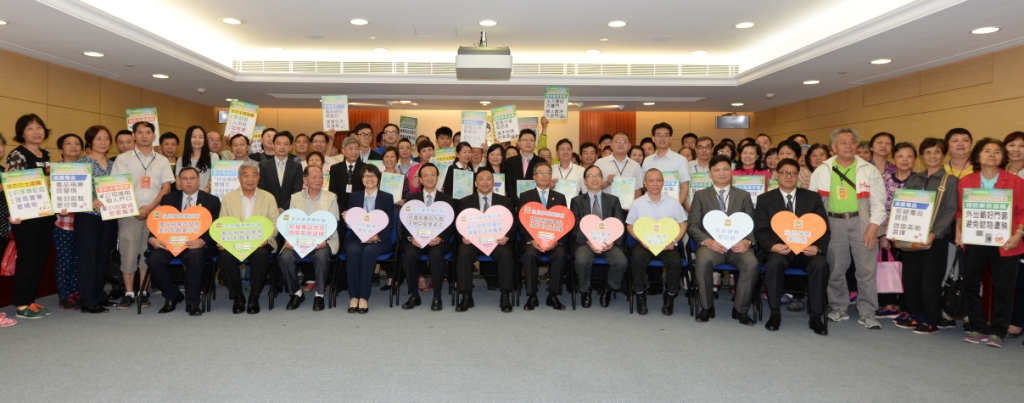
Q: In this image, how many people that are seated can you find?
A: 11